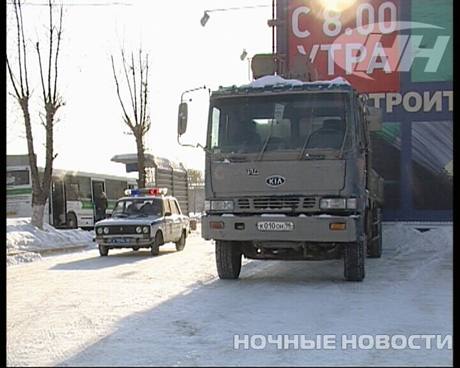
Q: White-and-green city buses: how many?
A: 2